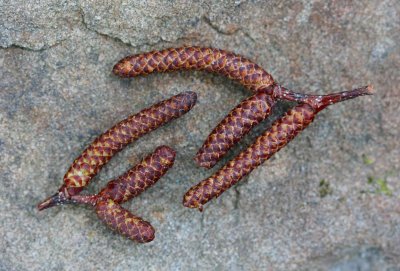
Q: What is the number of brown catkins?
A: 6